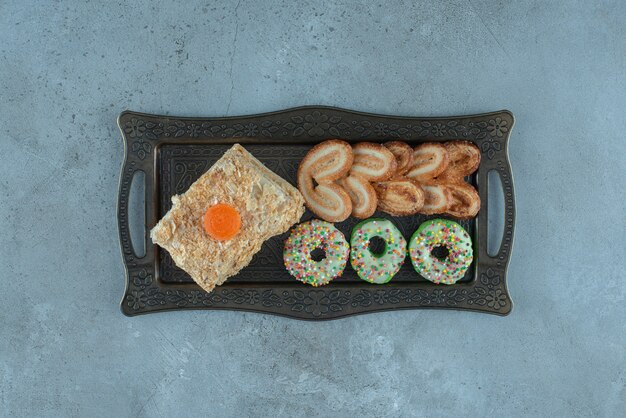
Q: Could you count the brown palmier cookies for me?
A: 5